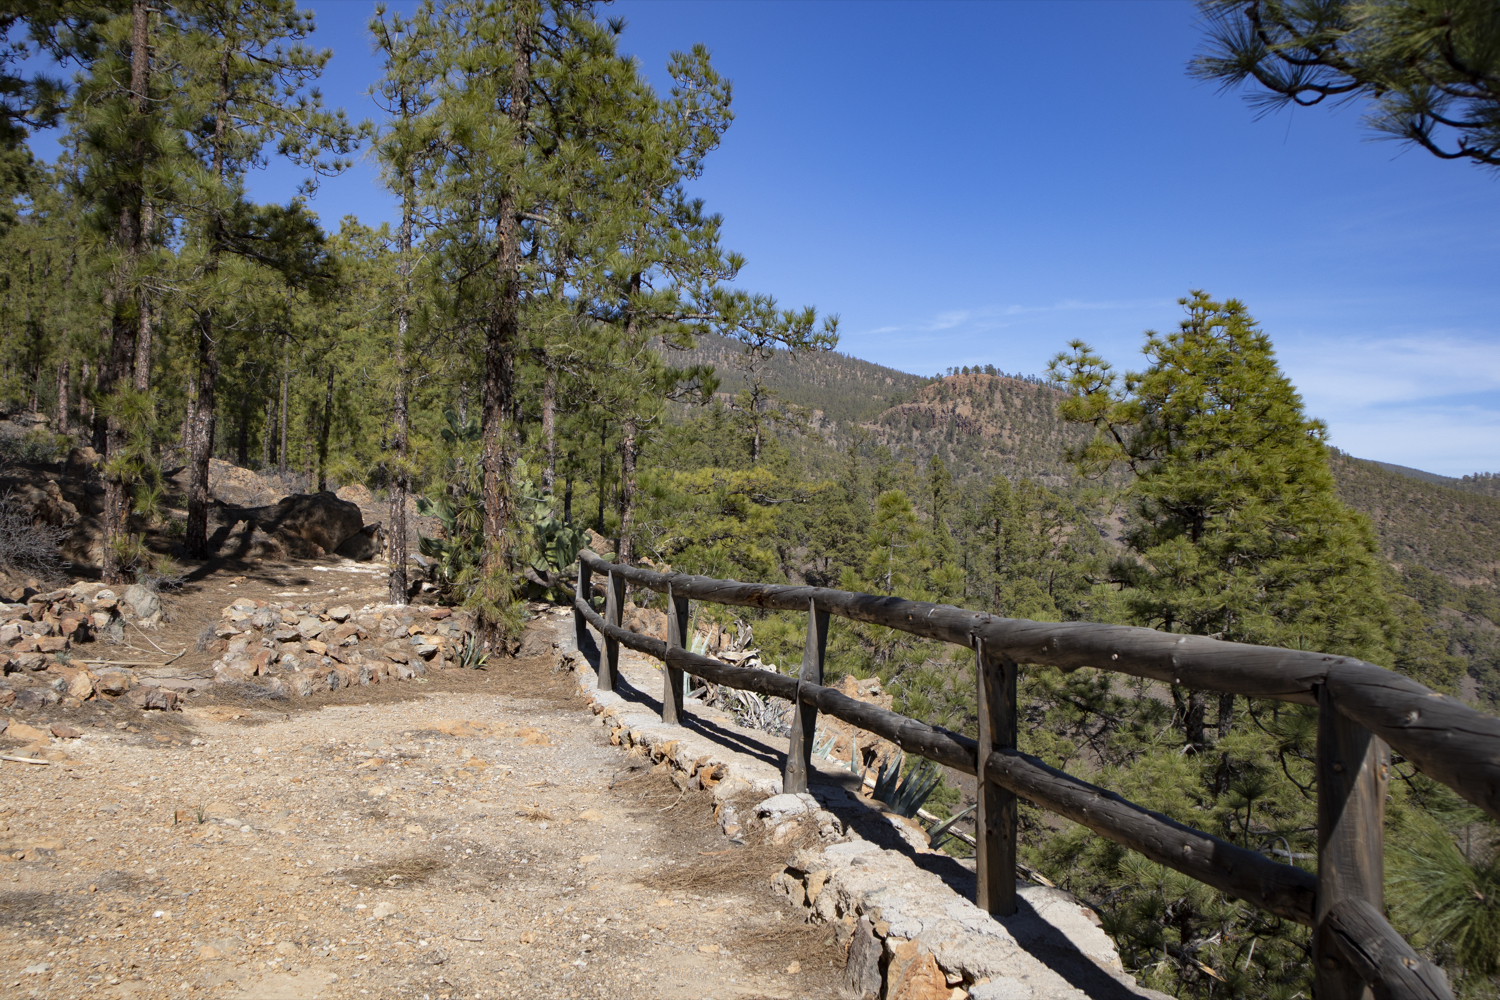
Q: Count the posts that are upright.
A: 6